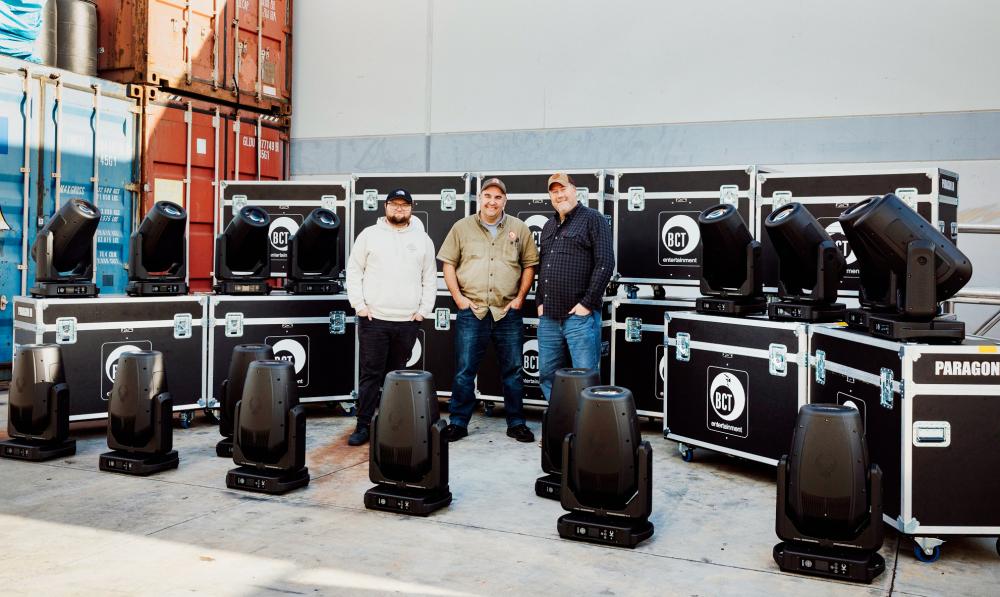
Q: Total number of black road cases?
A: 12